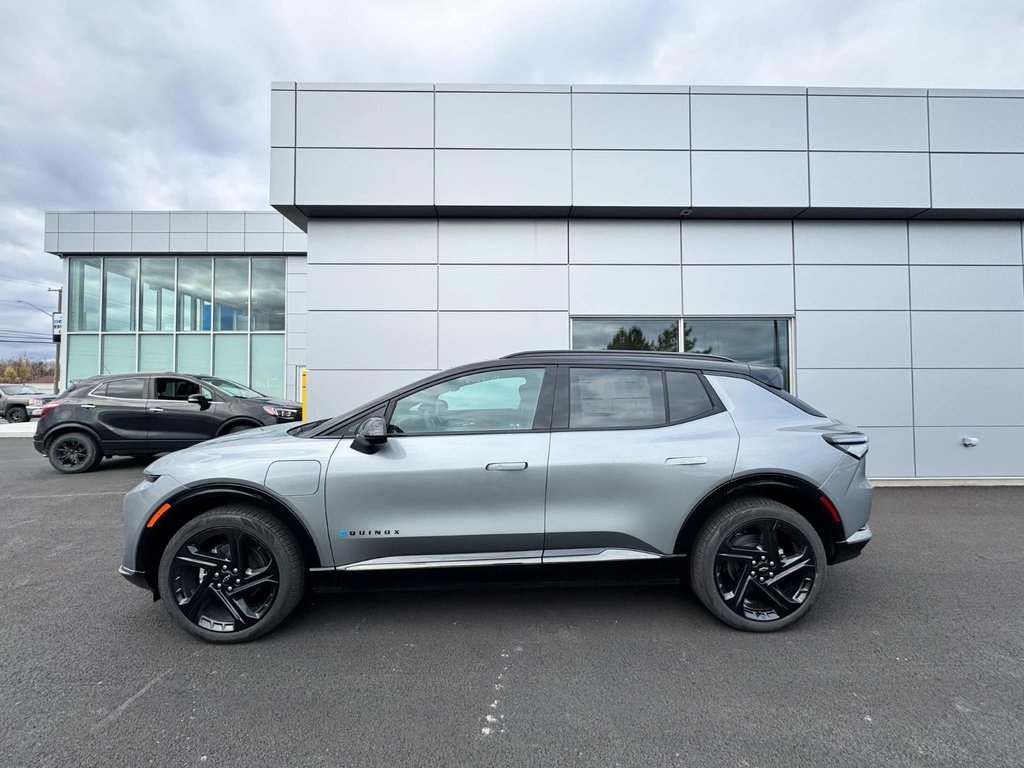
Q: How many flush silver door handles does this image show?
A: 2